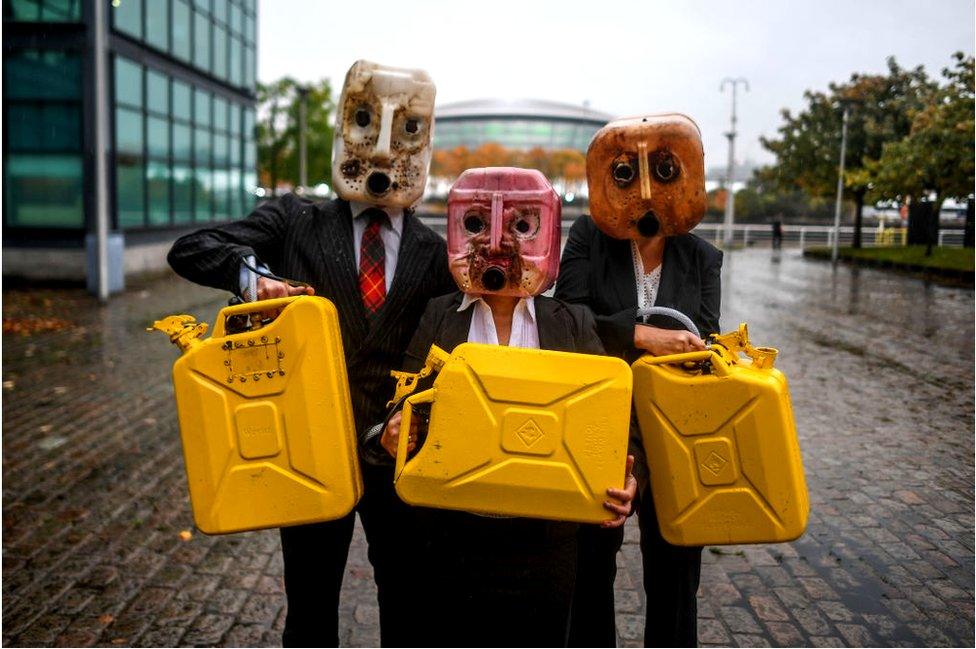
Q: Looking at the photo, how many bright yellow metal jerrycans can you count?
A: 3